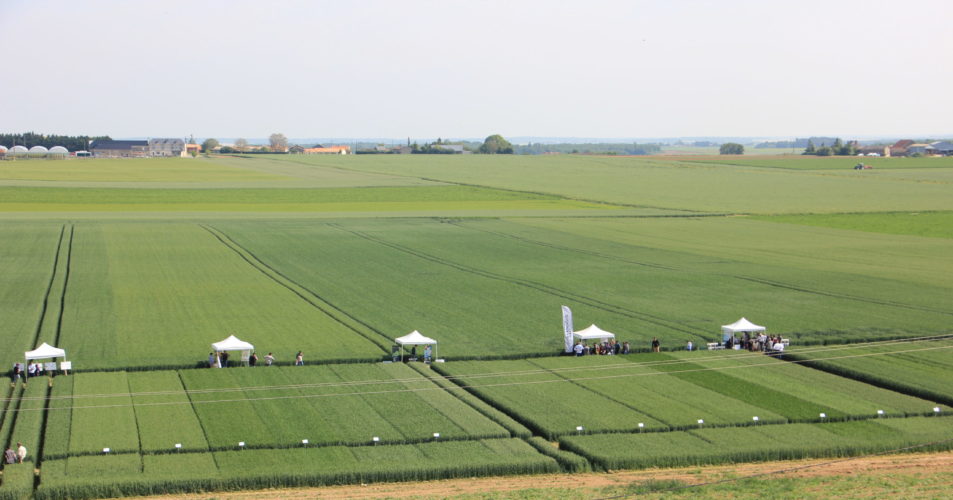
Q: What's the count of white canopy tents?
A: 5